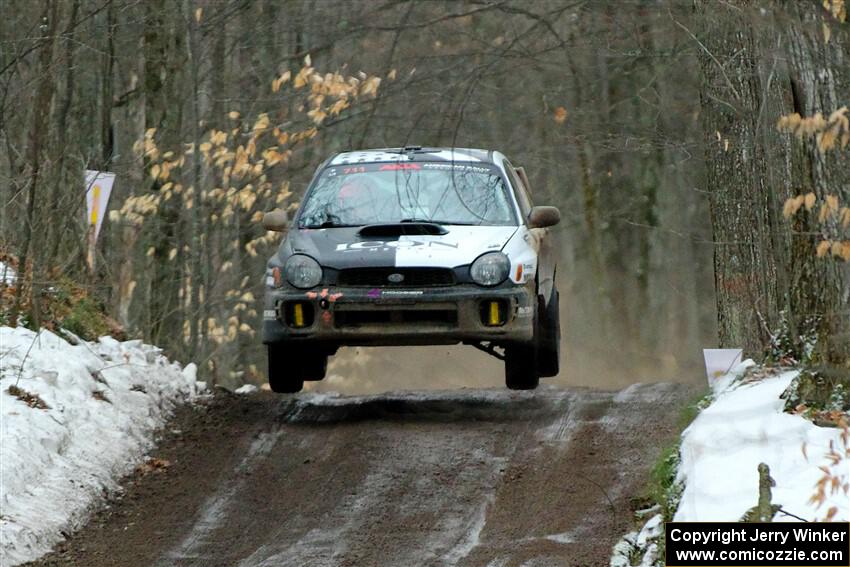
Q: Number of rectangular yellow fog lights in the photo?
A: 2